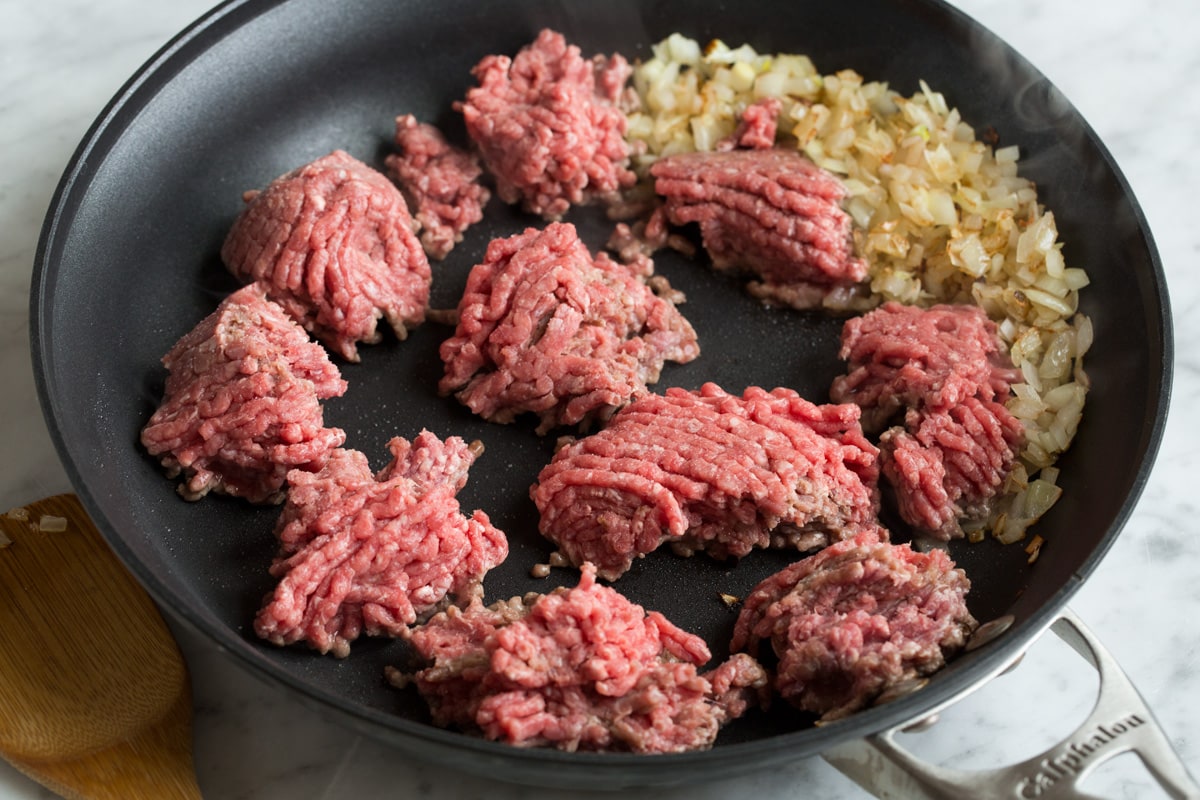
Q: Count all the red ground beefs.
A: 11